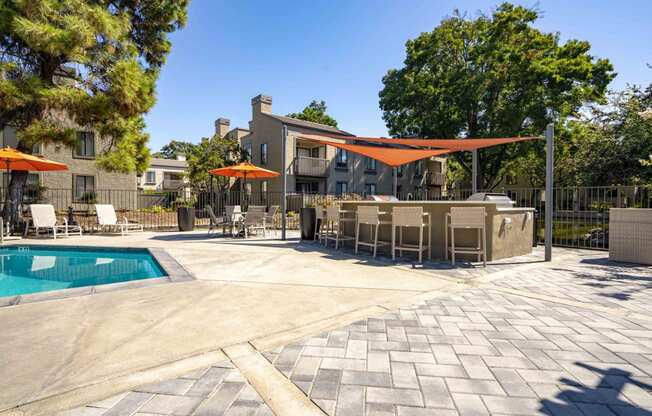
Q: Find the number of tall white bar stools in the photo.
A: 5